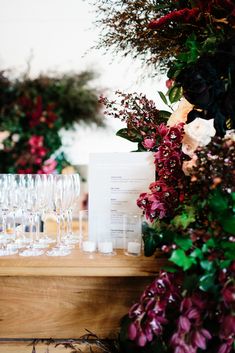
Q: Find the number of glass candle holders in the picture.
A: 3